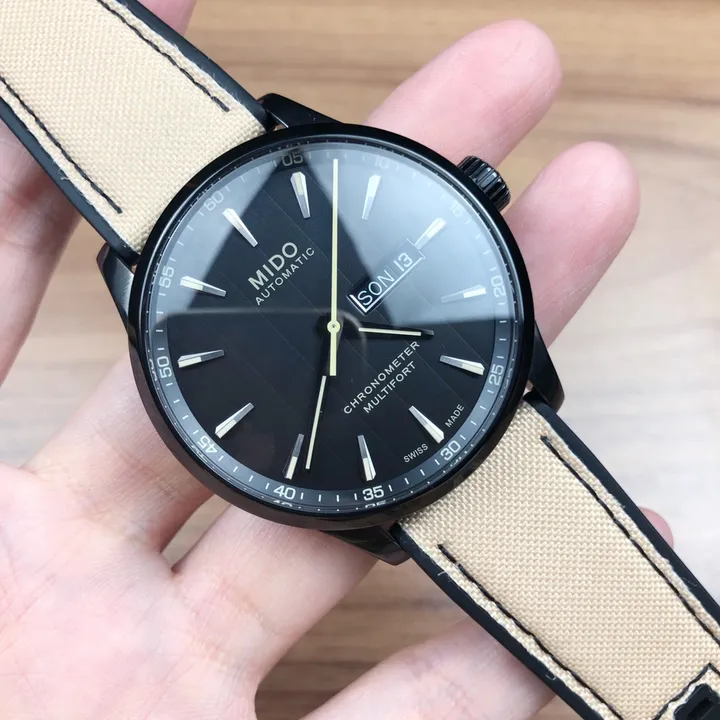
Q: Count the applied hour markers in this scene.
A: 12